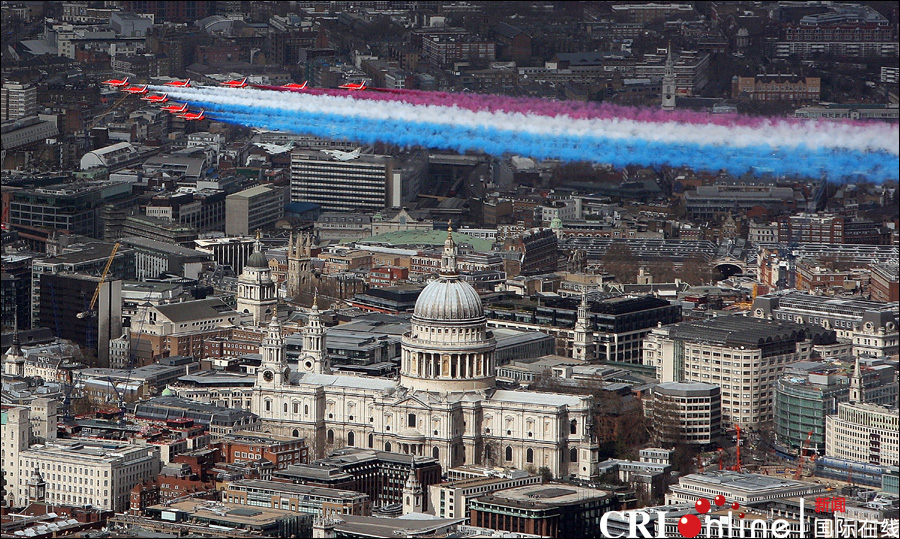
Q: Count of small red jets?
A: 9